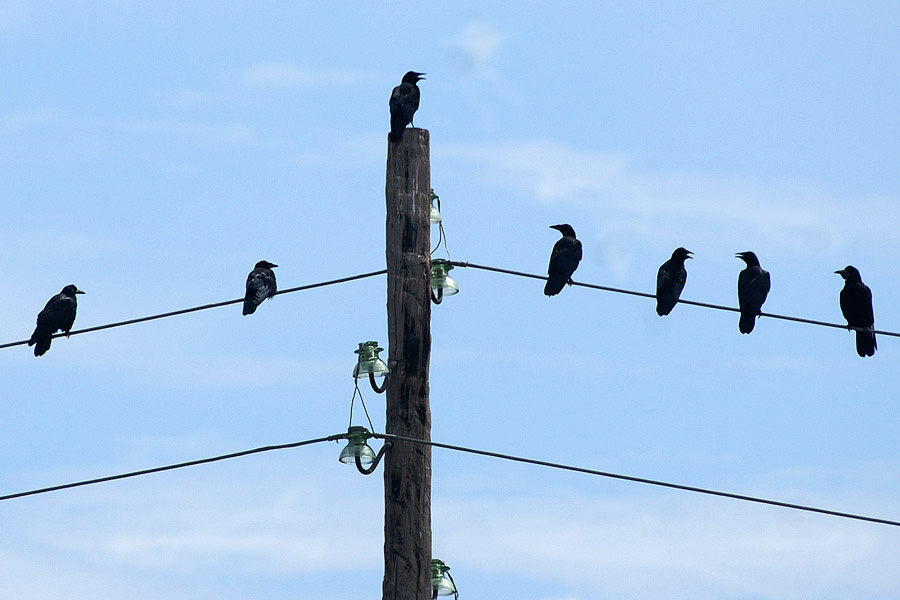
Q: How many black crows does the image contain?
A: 7